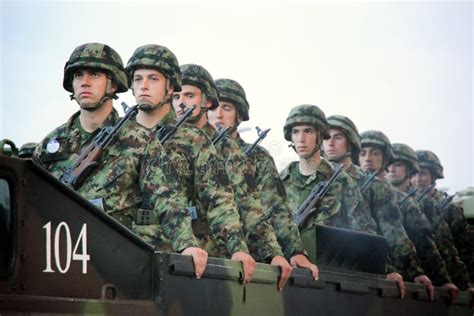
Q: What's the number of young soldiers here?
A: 9